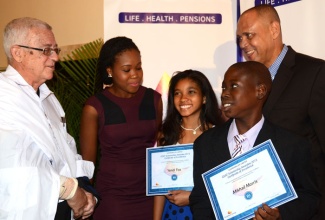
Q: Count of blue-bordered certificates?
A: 2